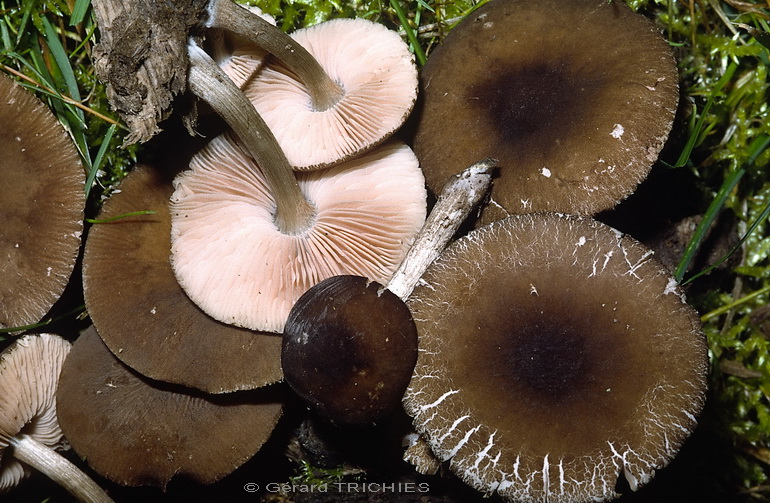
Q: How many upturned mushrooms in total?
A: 4